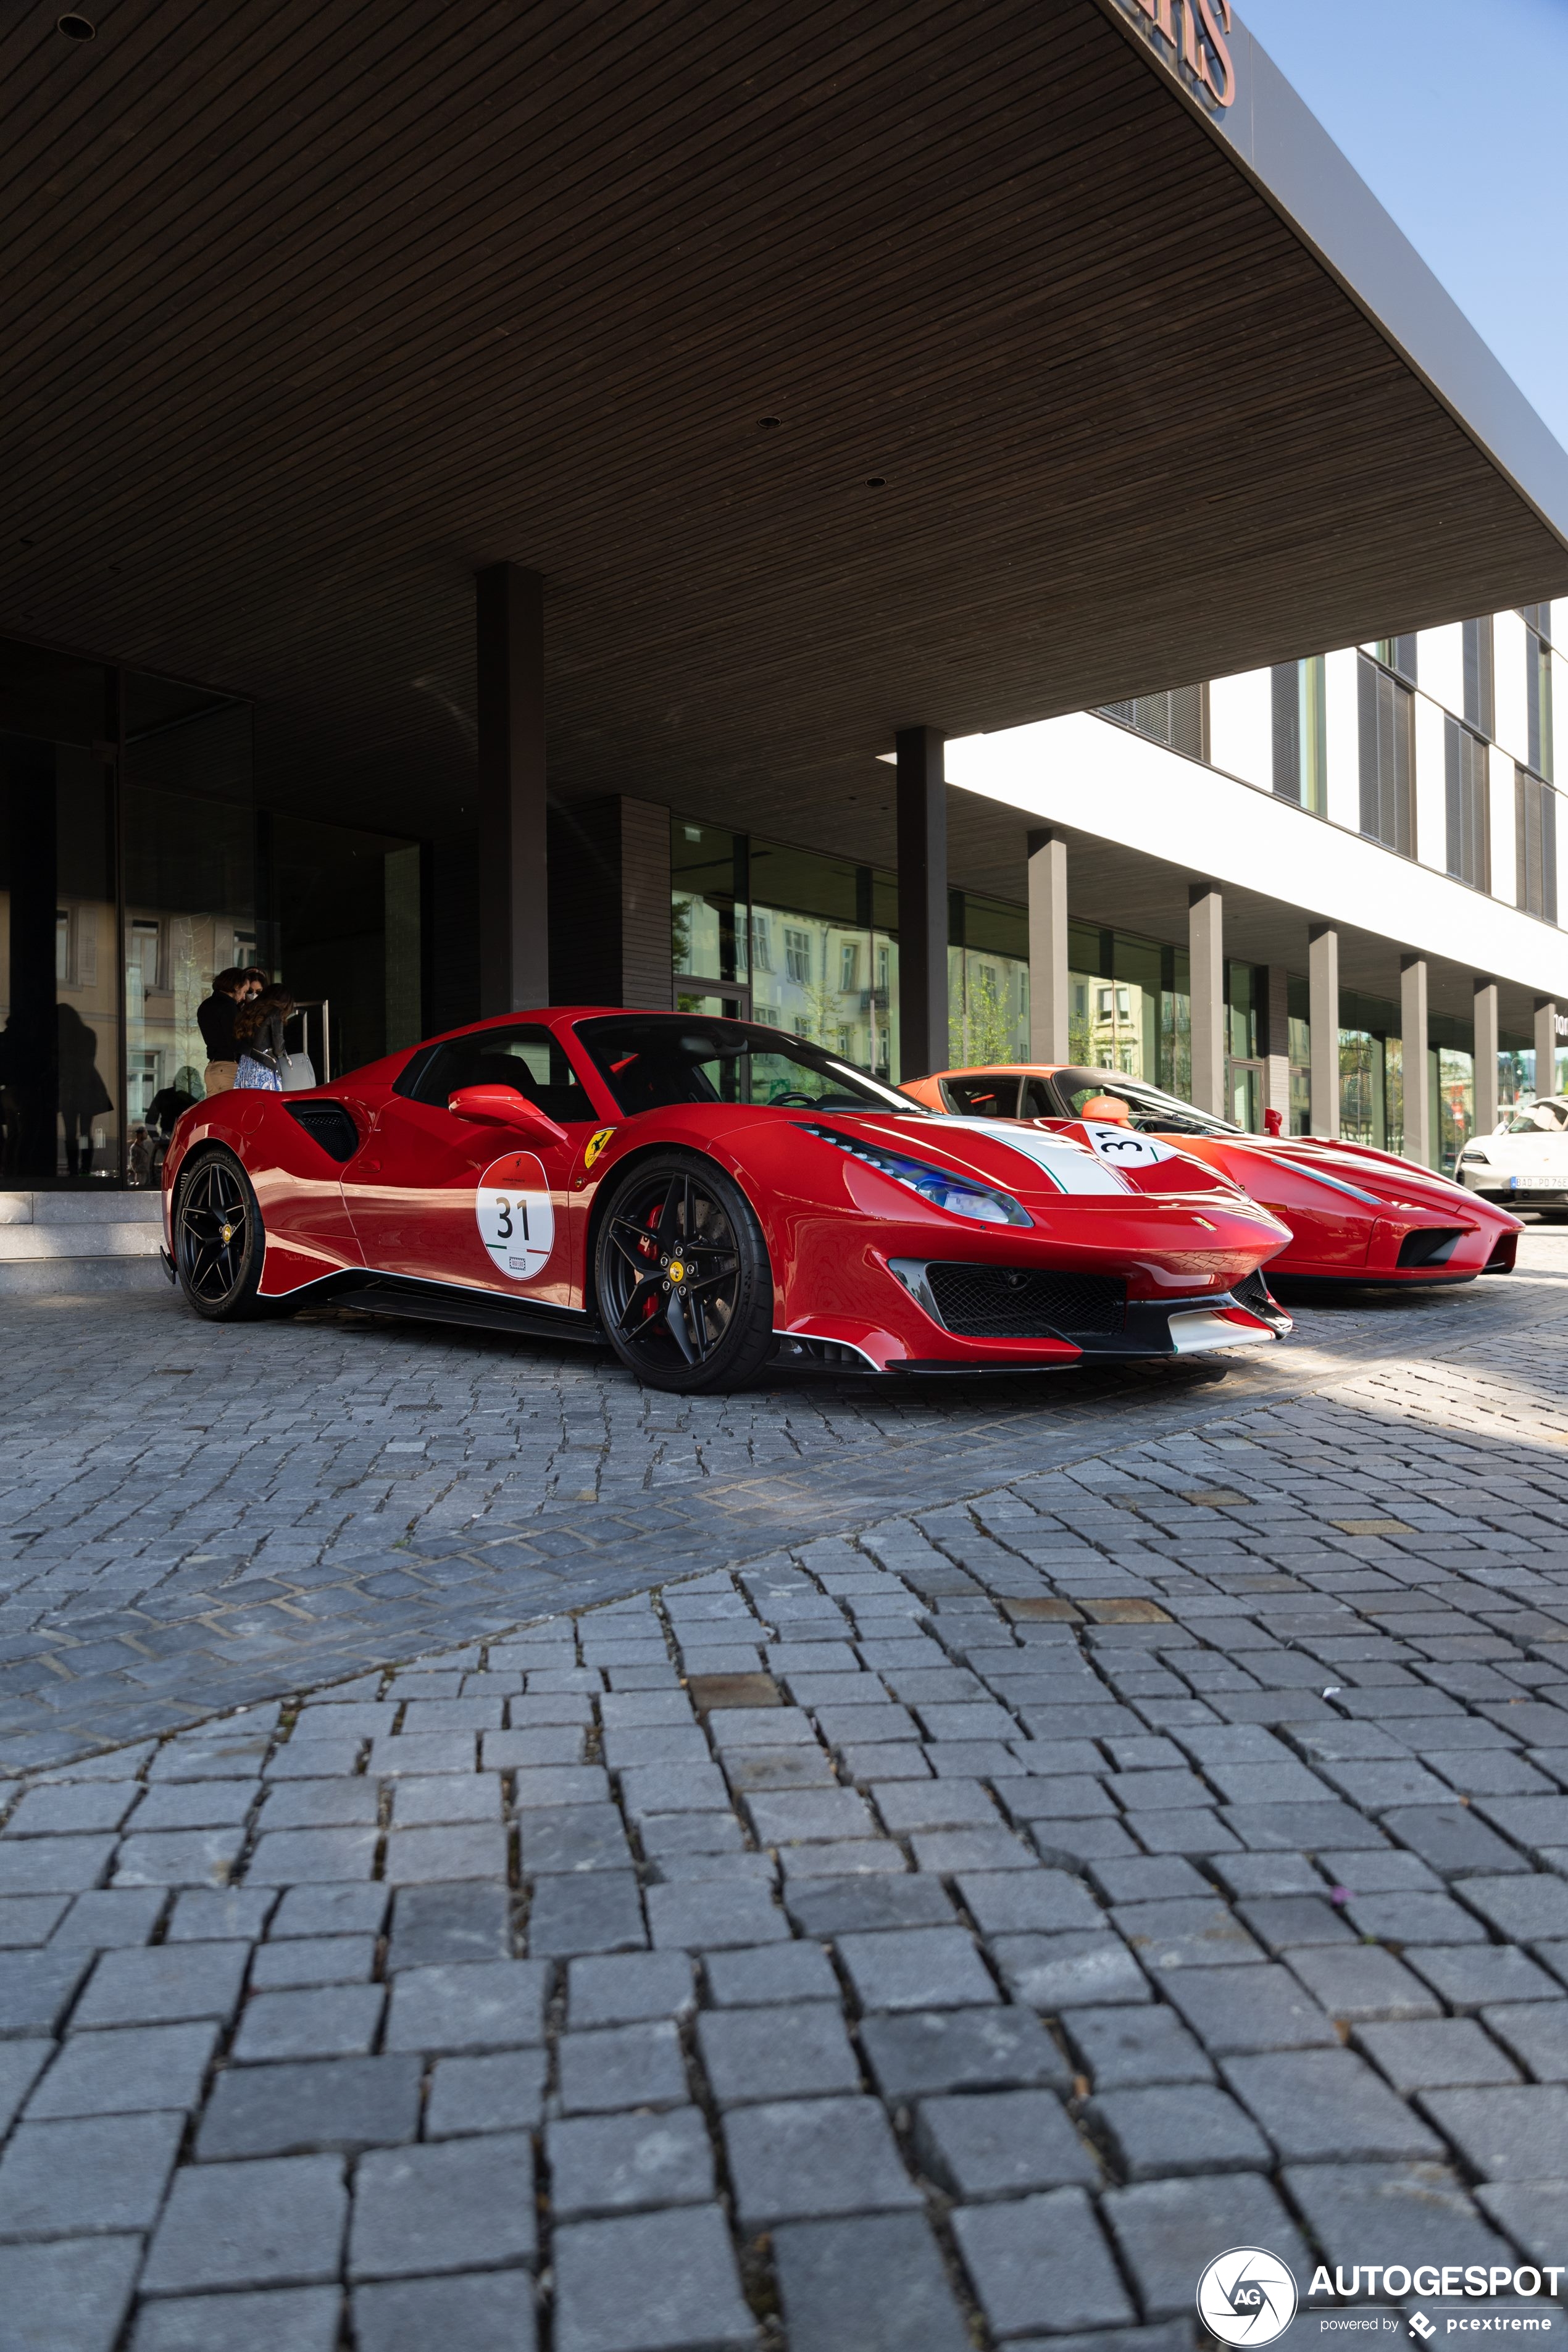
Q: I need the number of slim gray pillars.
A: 6